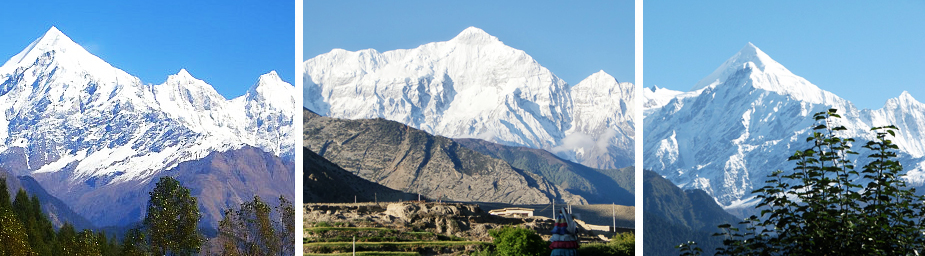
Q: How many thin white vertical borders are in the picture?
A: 2